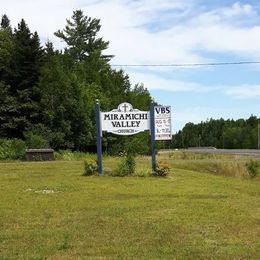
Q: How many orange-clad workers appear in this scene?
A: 0